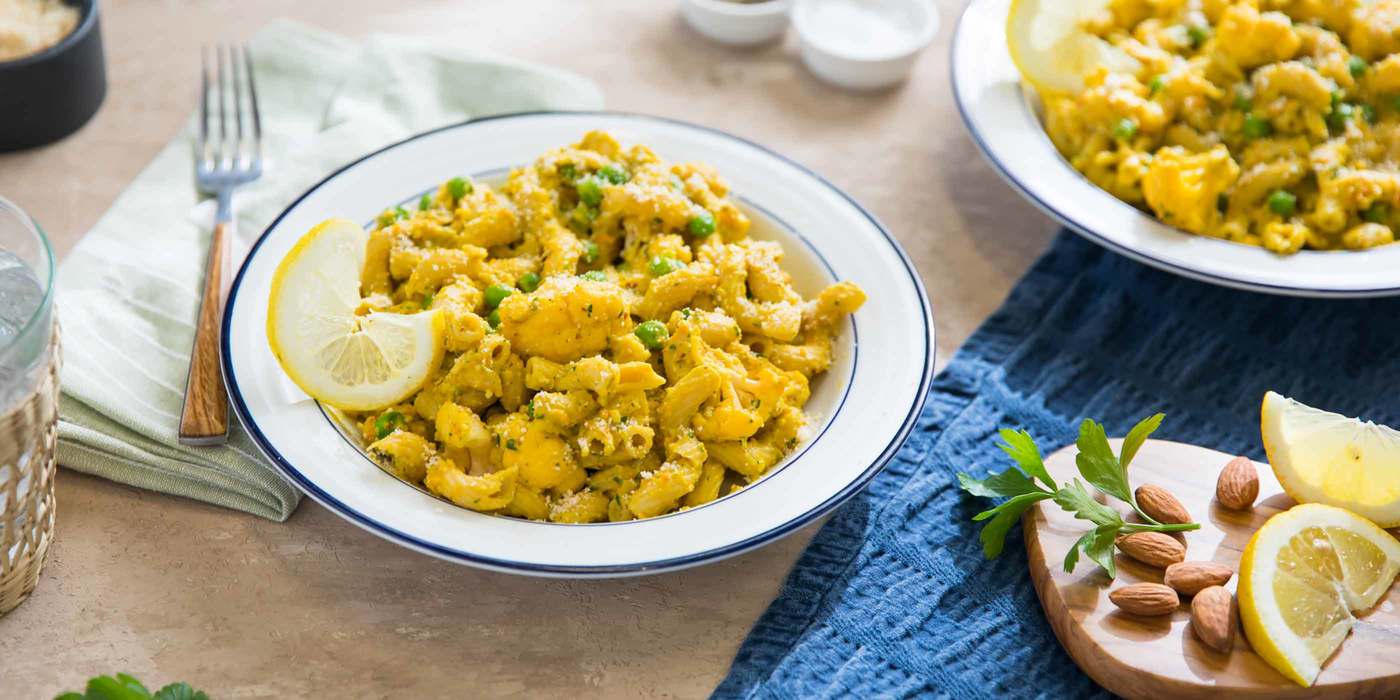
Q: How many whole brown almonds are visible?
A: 6